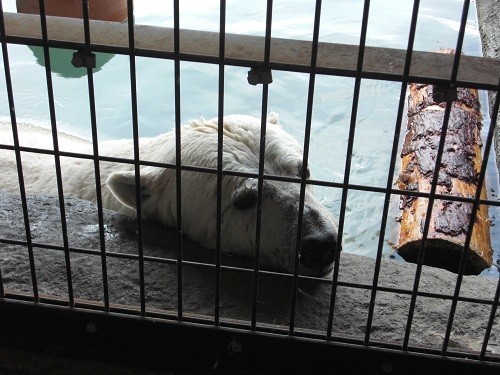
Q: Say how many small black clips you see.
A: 3